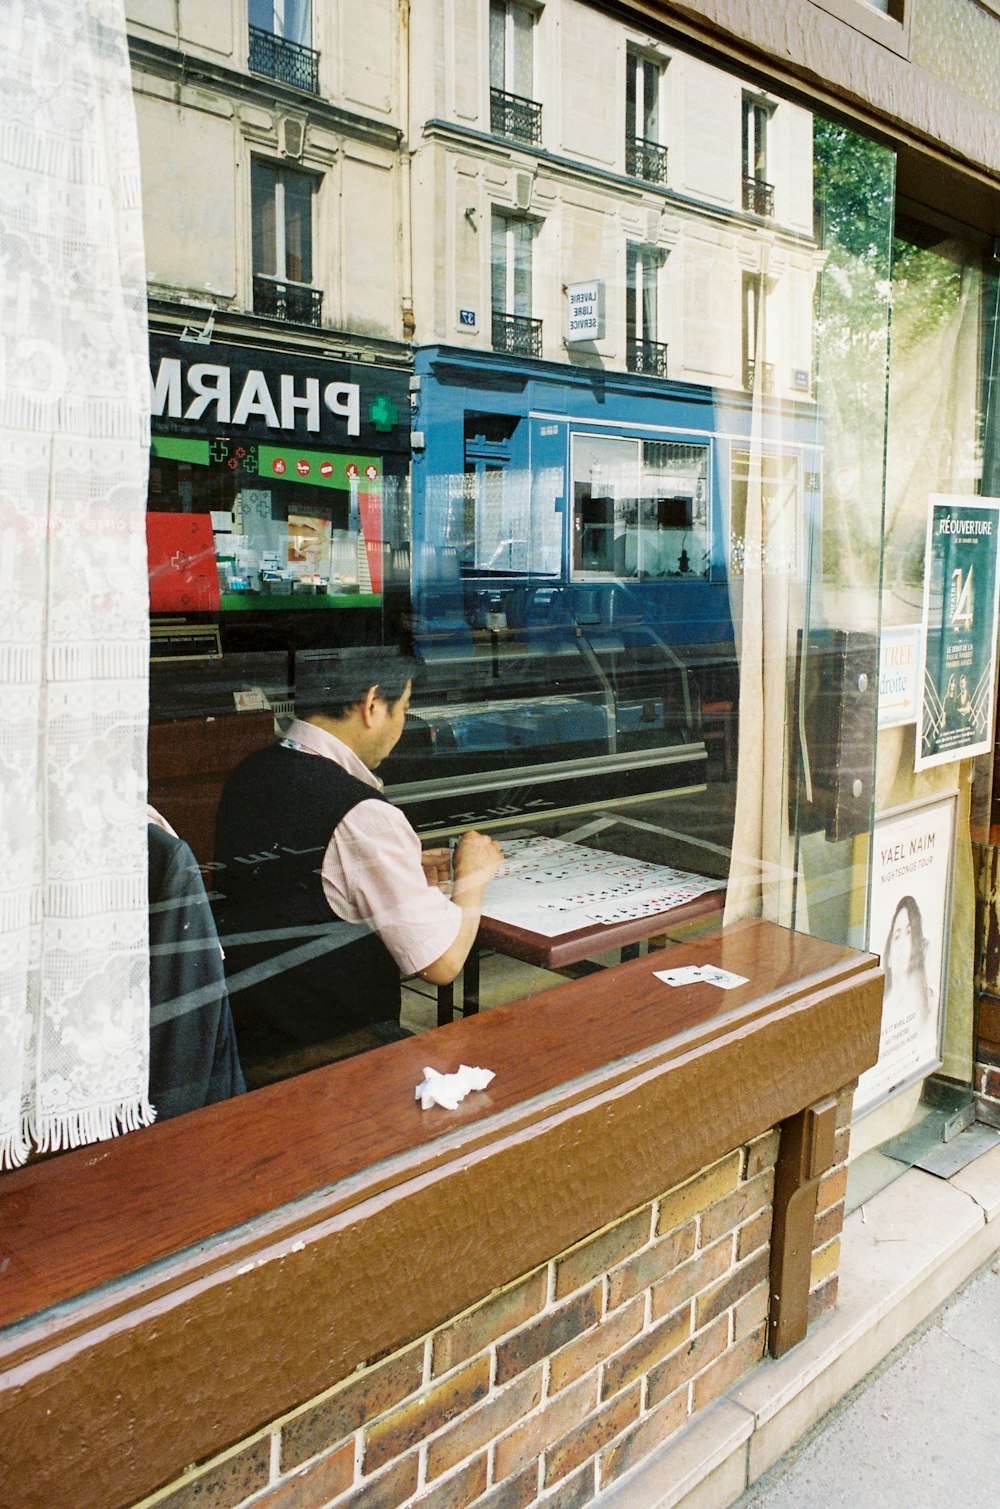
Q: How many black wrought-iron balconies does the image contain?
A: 8